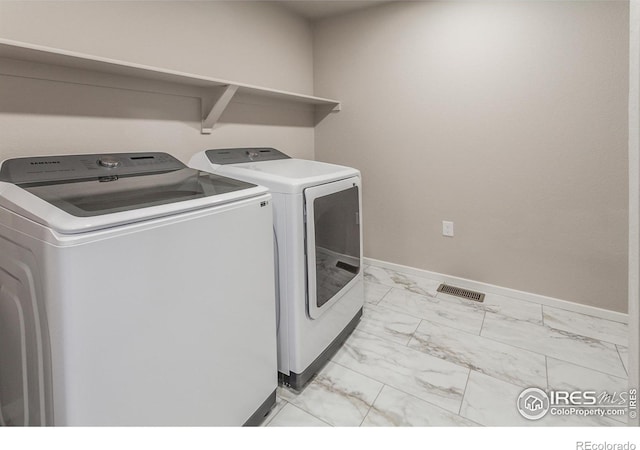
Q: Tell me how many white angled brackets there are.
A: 1